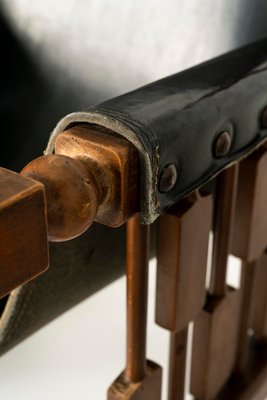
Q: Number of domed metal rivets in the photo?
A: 3